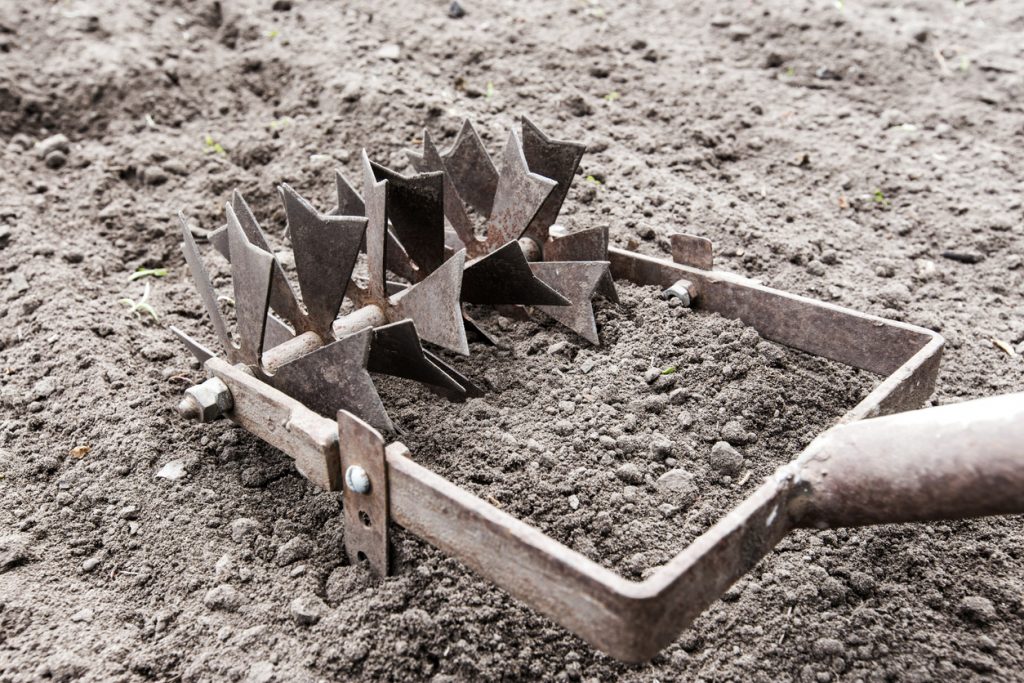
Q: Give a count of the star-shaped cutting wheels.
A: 6